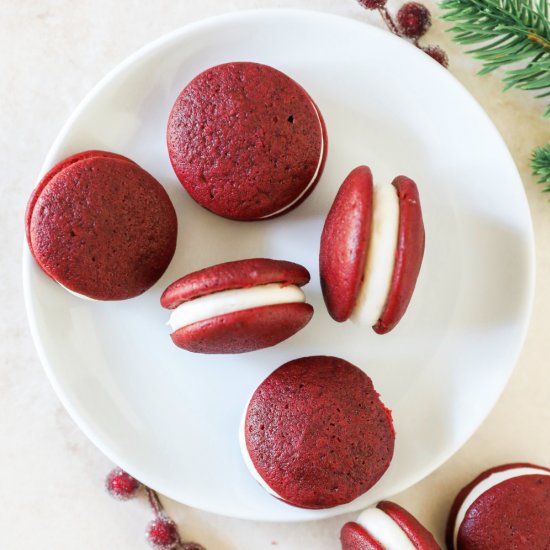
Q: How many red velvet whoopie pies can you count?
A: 7